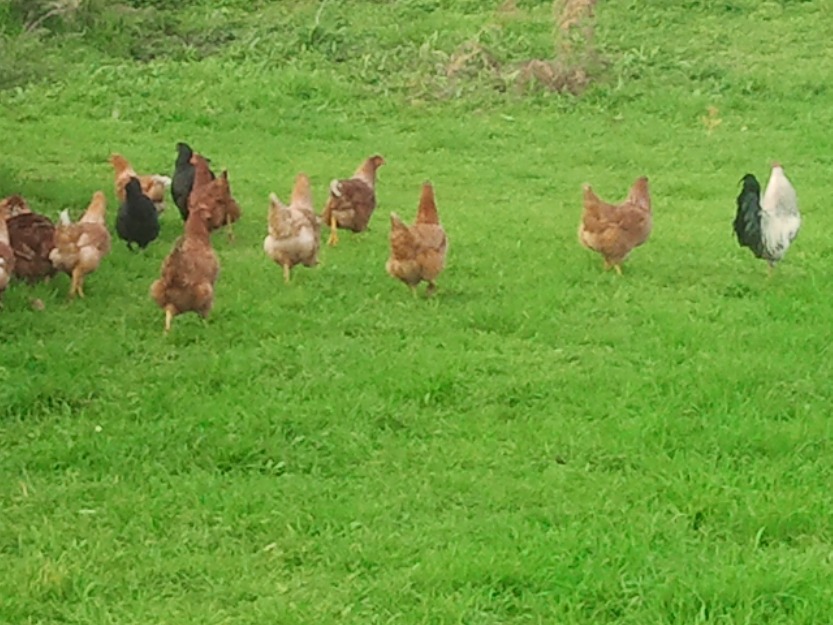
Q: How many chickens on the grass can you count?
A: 13